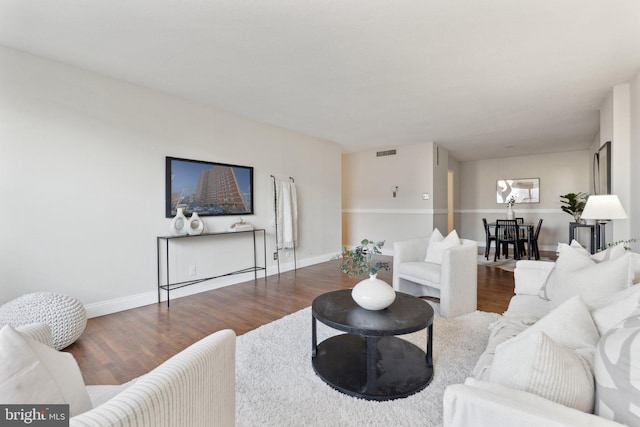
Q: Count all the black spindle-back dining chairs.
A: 4